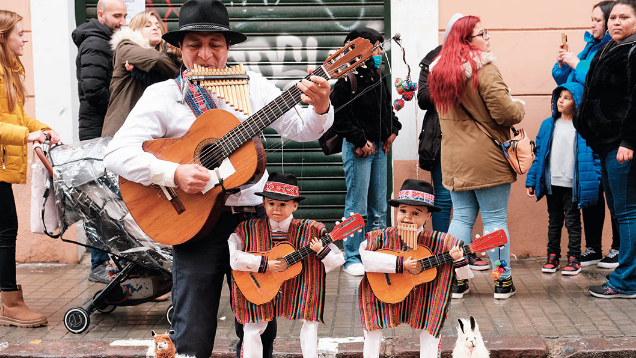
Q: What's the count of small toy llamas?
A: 2